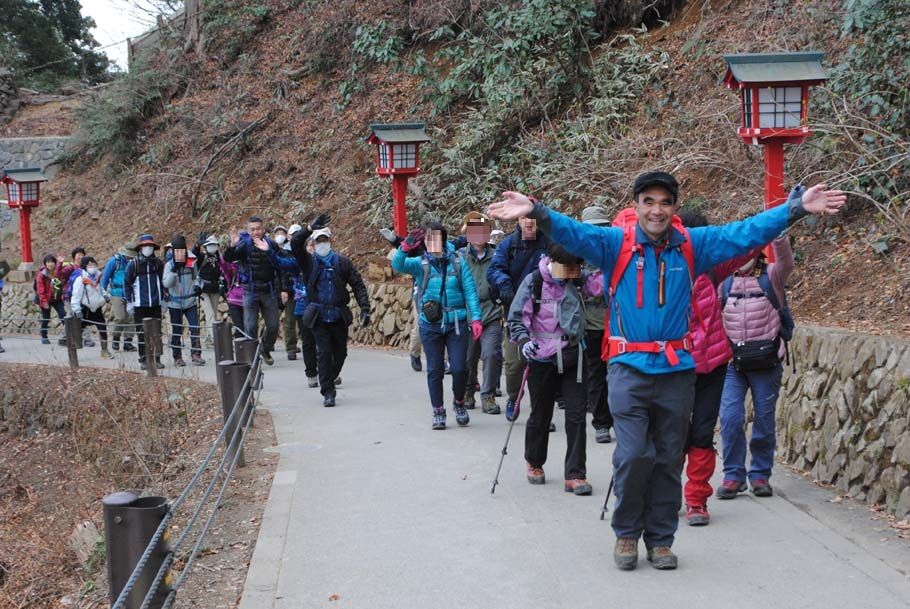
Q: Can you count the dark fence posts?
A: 6